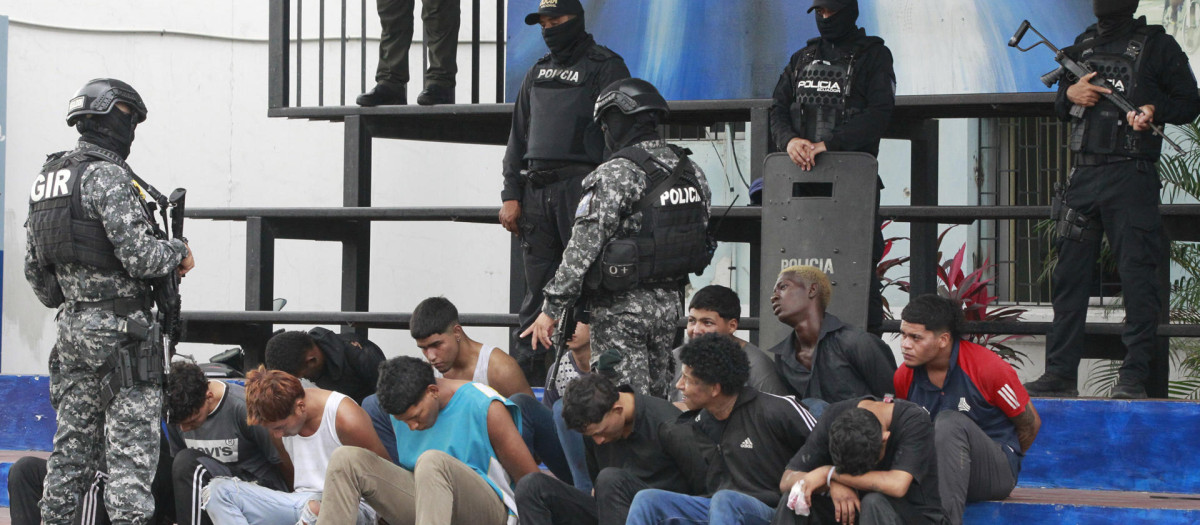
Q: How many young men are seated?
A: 12